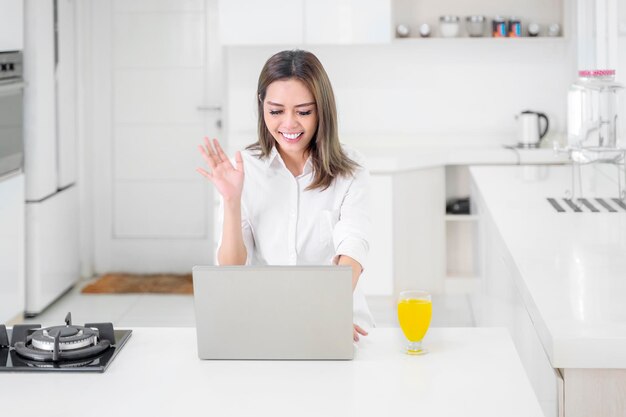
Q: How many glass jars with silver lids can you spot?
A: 2